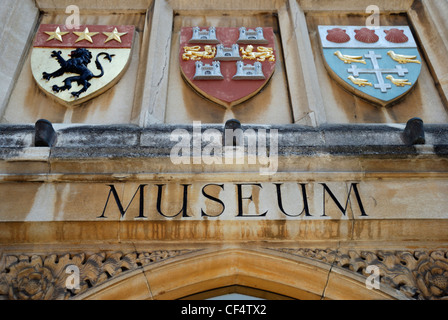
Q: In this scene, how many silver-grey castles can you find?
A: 5